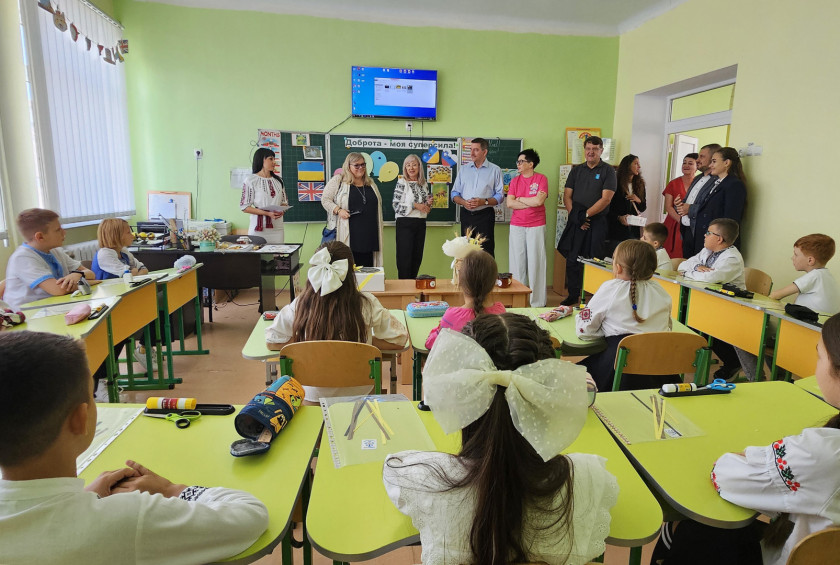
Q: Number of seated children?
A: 11